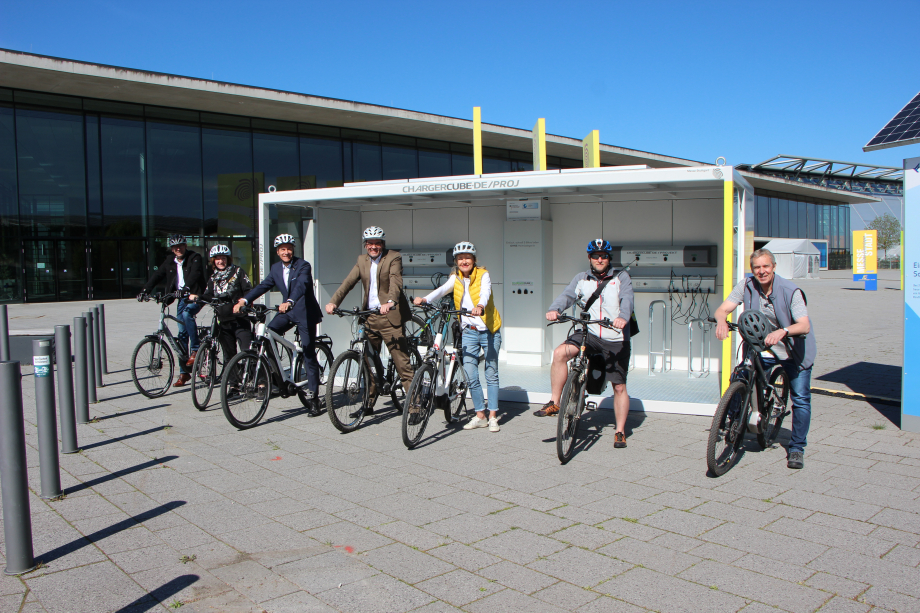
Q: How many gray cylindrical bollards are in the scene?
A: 8